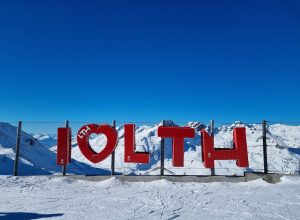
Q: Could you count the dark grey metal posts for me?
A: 6